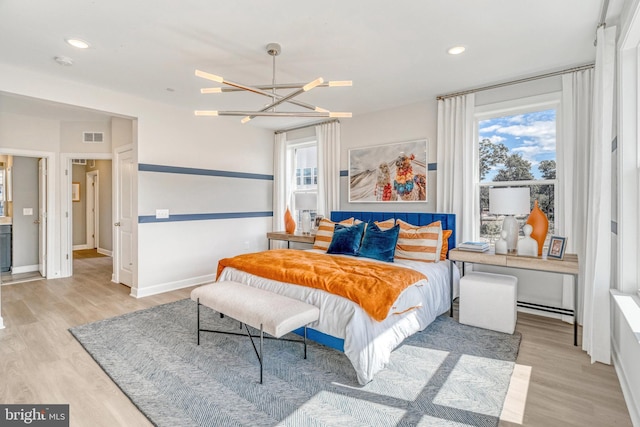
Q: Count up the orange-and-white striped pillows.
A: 3